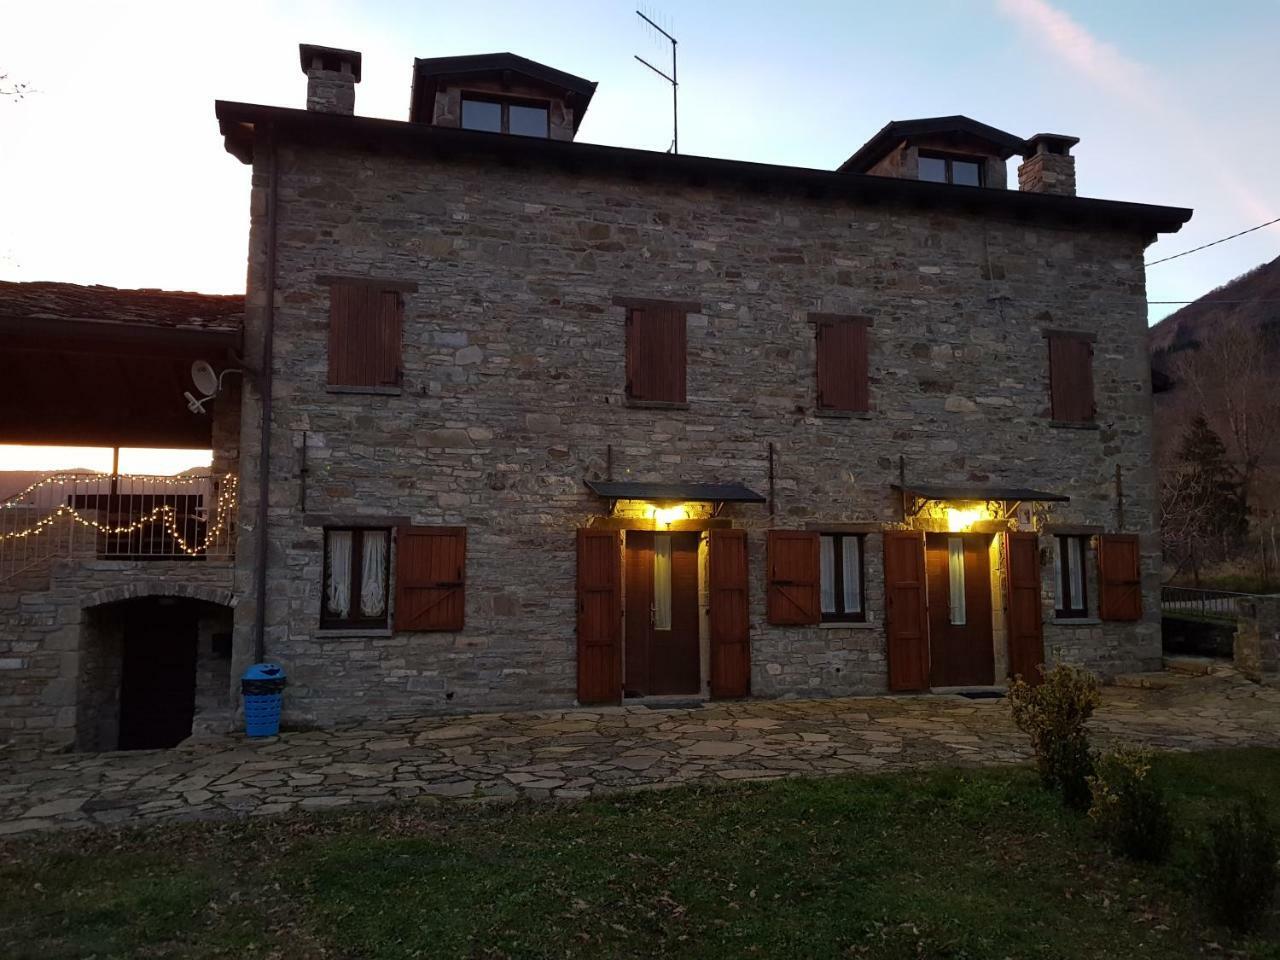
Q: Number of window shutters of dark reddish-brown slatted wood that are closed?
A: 4